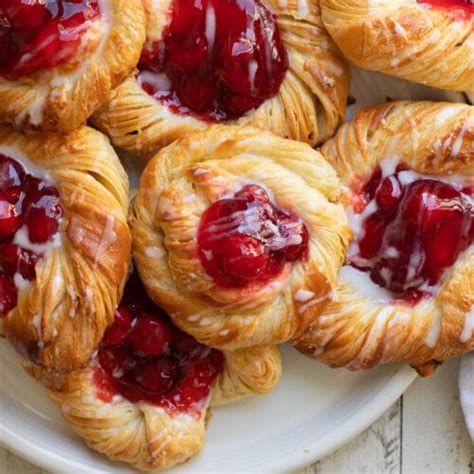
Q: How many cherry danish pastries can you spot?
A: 7